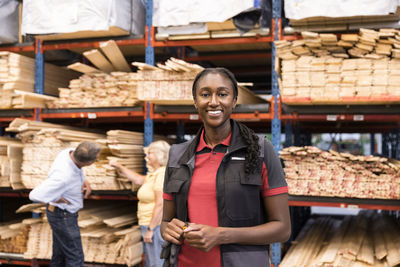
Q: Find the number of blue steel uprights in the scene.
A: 3